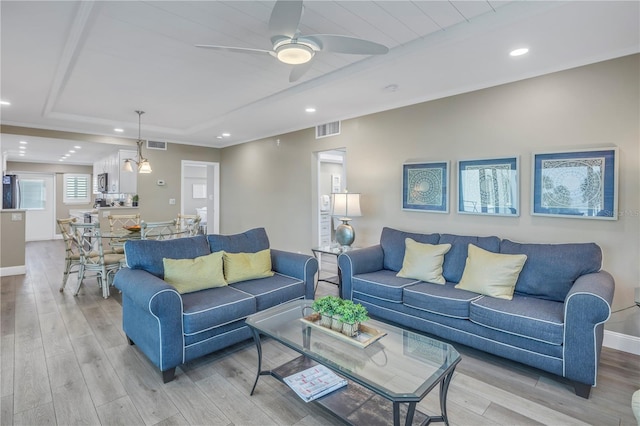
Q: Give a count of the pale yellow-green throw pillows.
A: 4